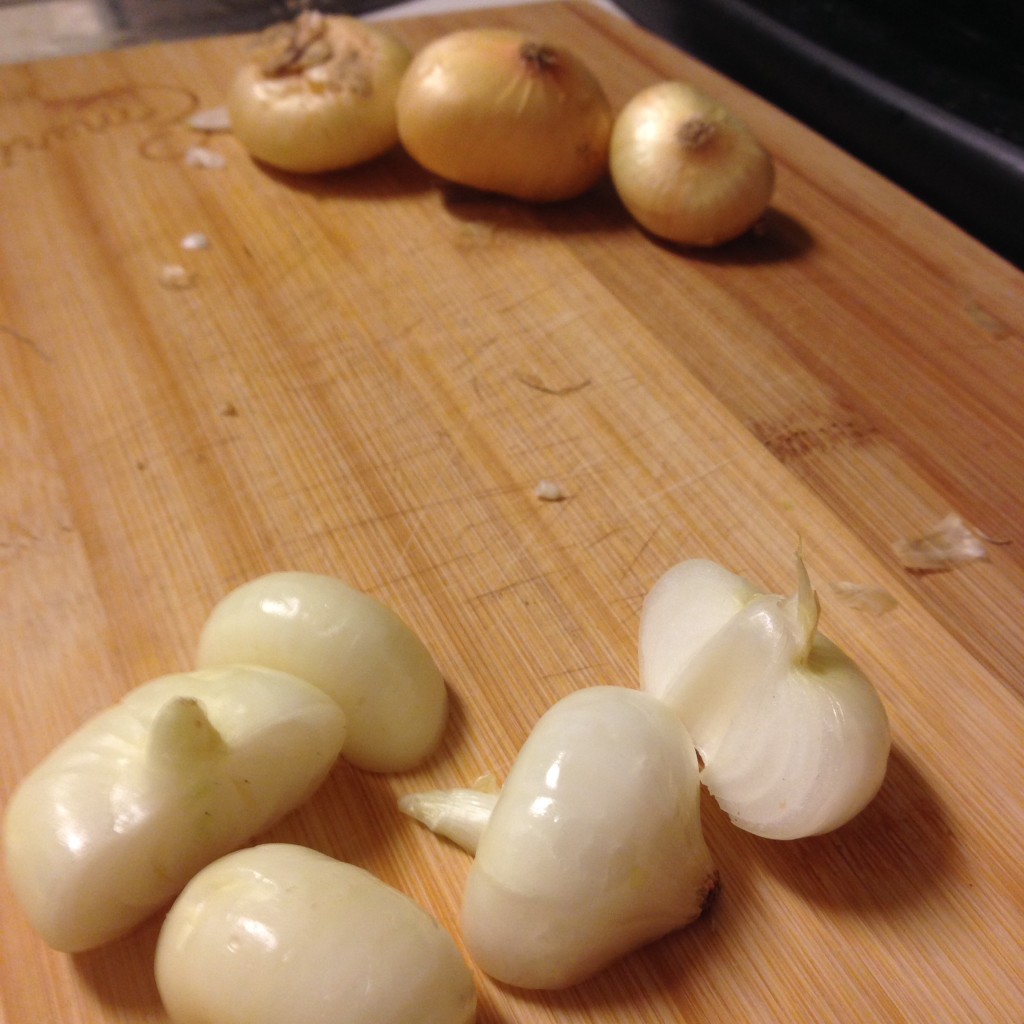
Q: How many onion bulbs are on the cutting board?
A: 8